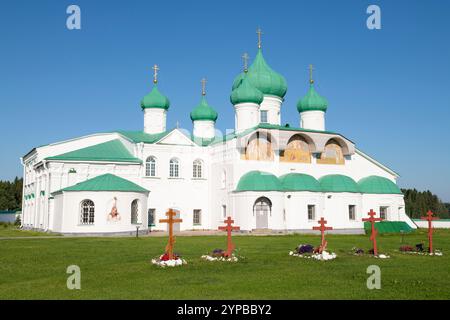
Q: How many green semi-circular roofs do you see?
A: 4